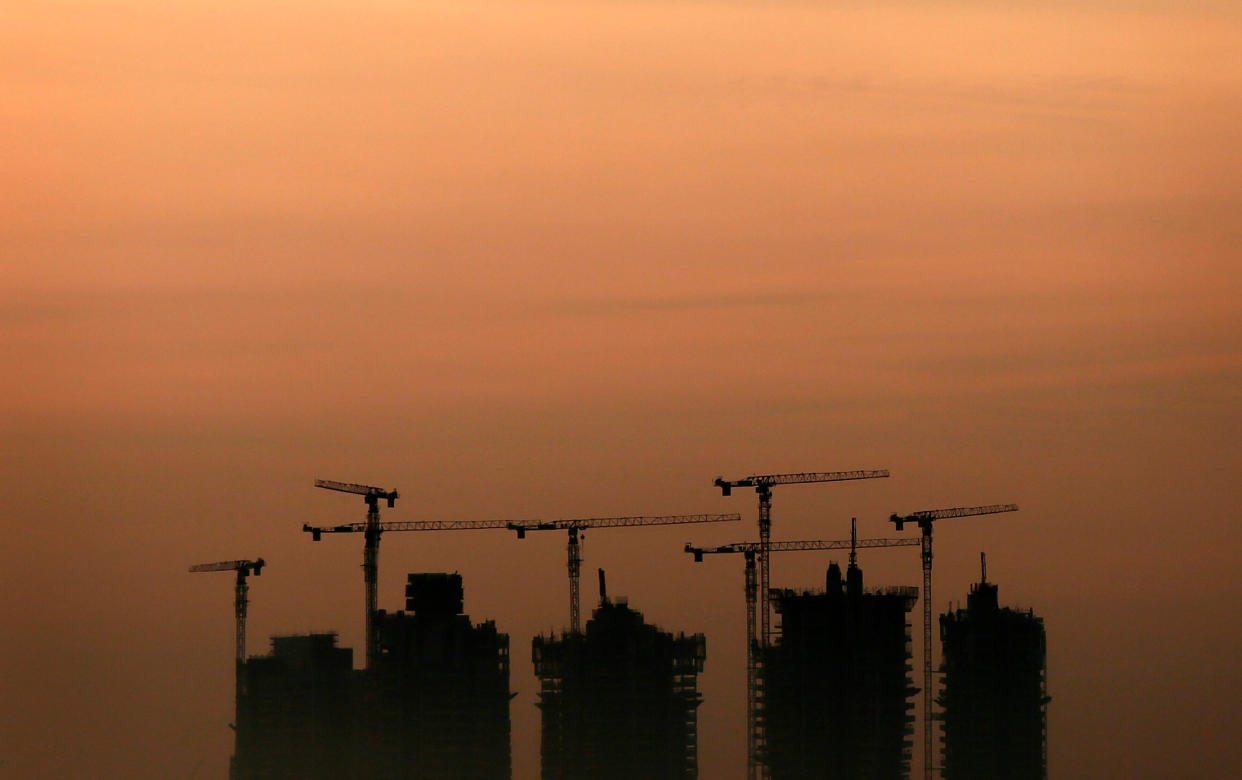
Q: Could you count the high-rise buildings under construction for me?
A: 5